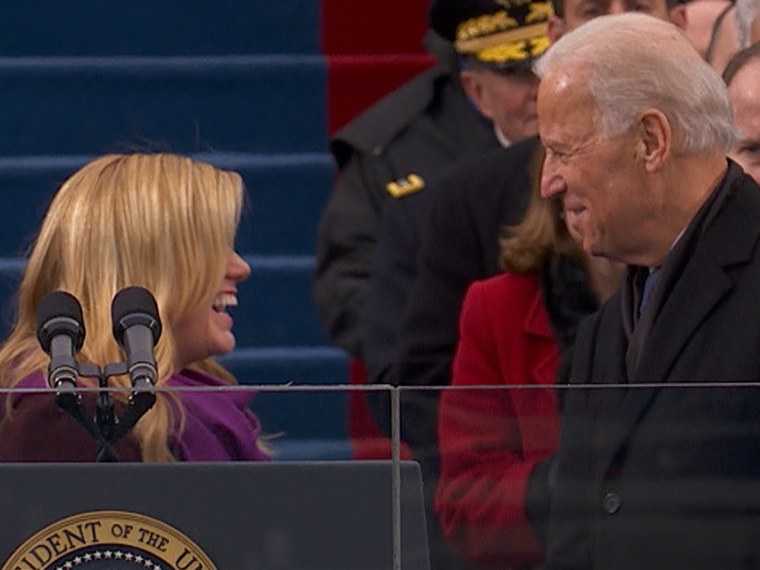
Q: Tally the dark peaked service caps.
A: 1